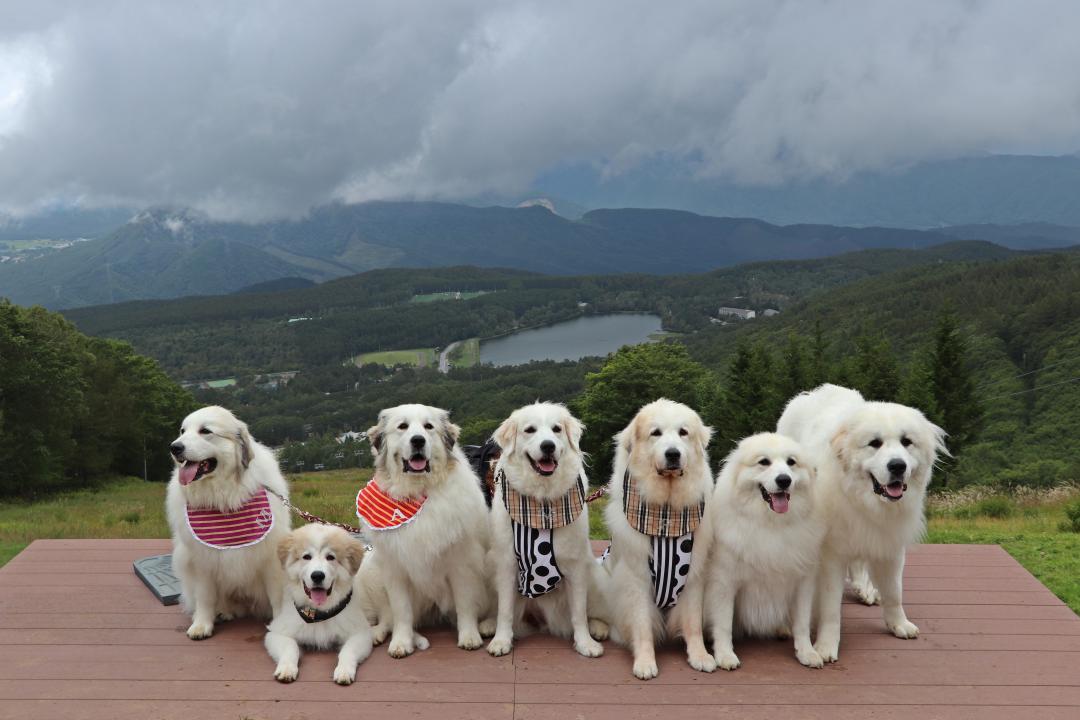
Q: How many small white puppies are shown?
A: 1